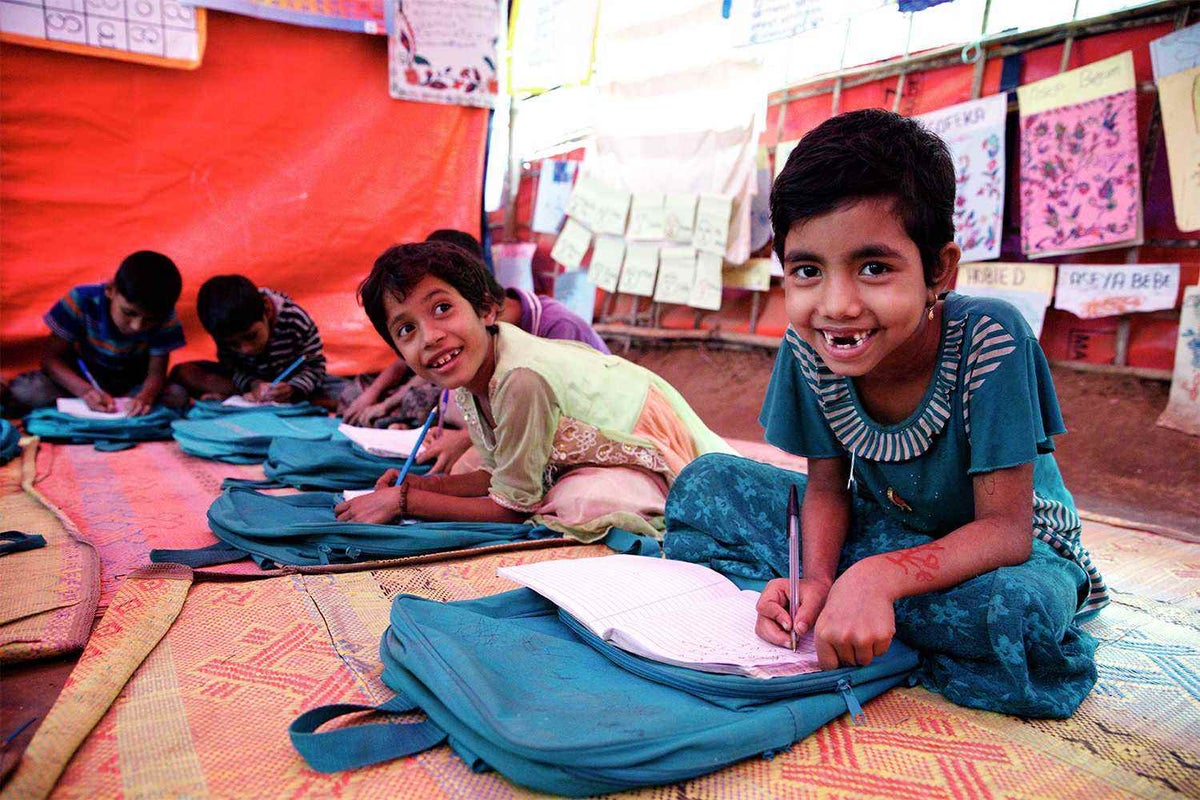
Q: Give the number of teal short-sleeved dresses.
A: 1